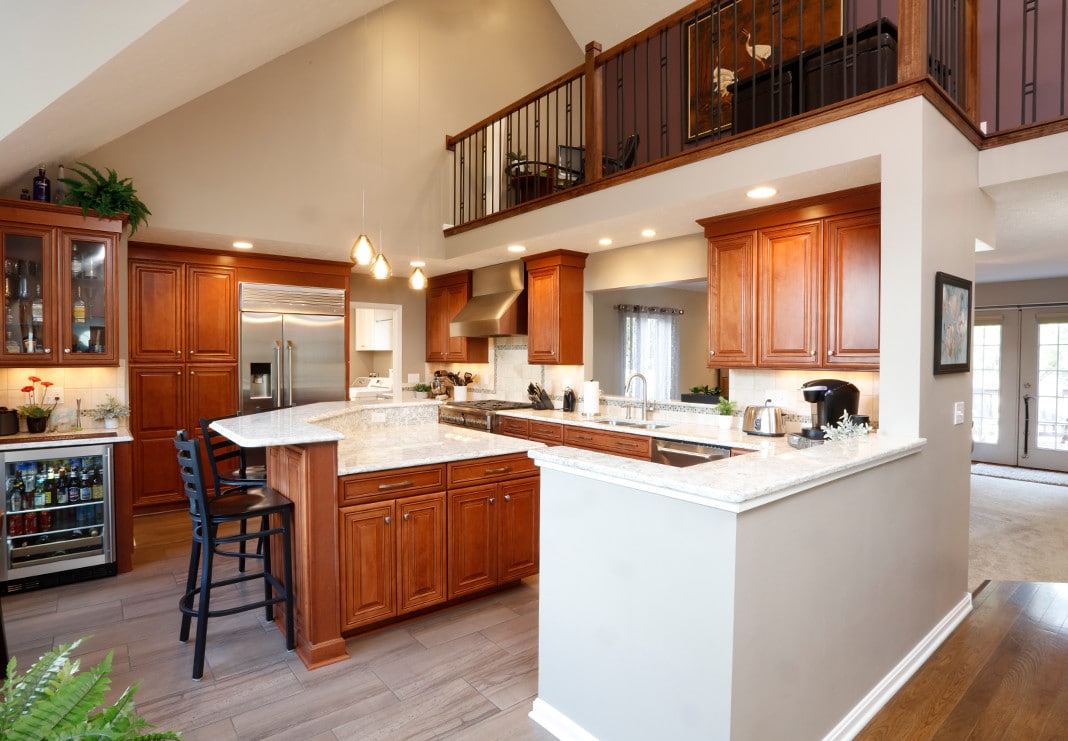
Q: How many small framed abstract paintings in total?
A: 1